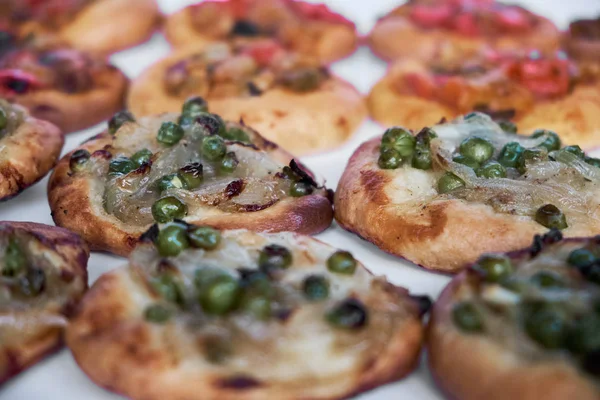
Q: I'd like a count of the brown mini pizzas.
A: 13